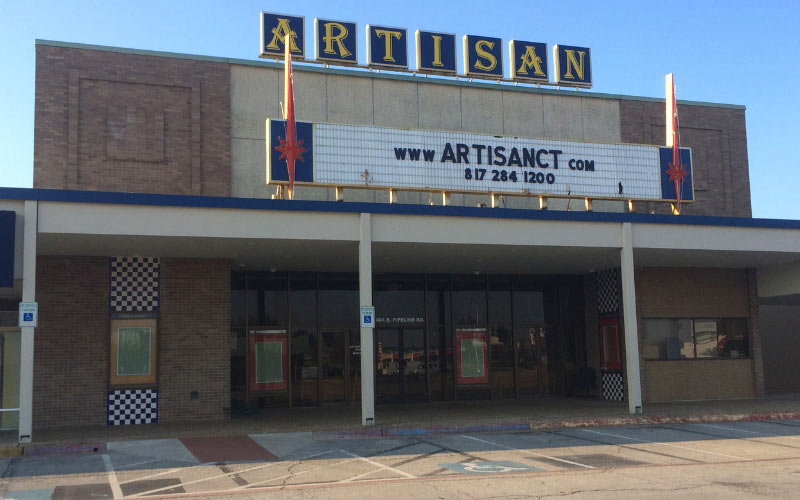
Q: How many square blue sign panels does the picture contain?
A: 7